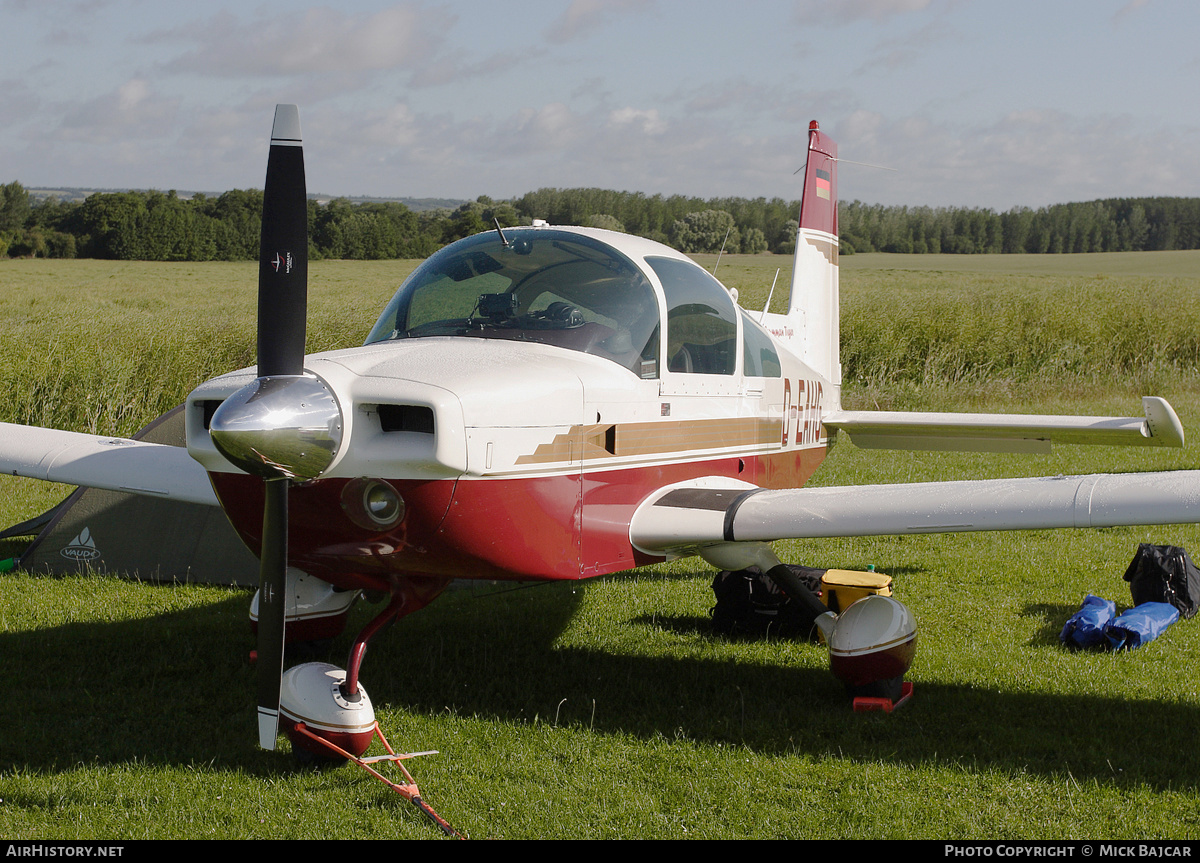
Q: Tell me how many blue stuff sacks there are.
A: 2